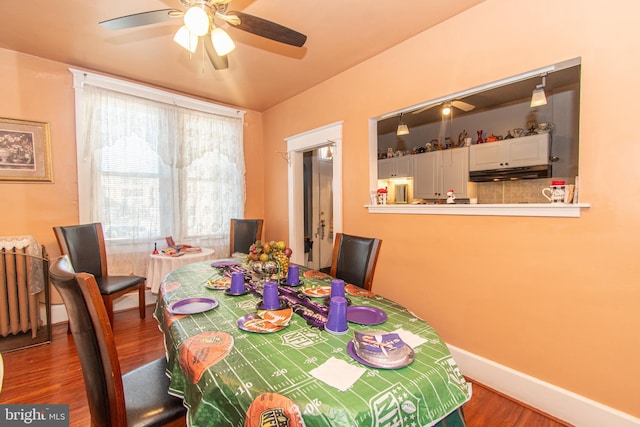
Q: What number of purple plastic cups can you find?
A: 5